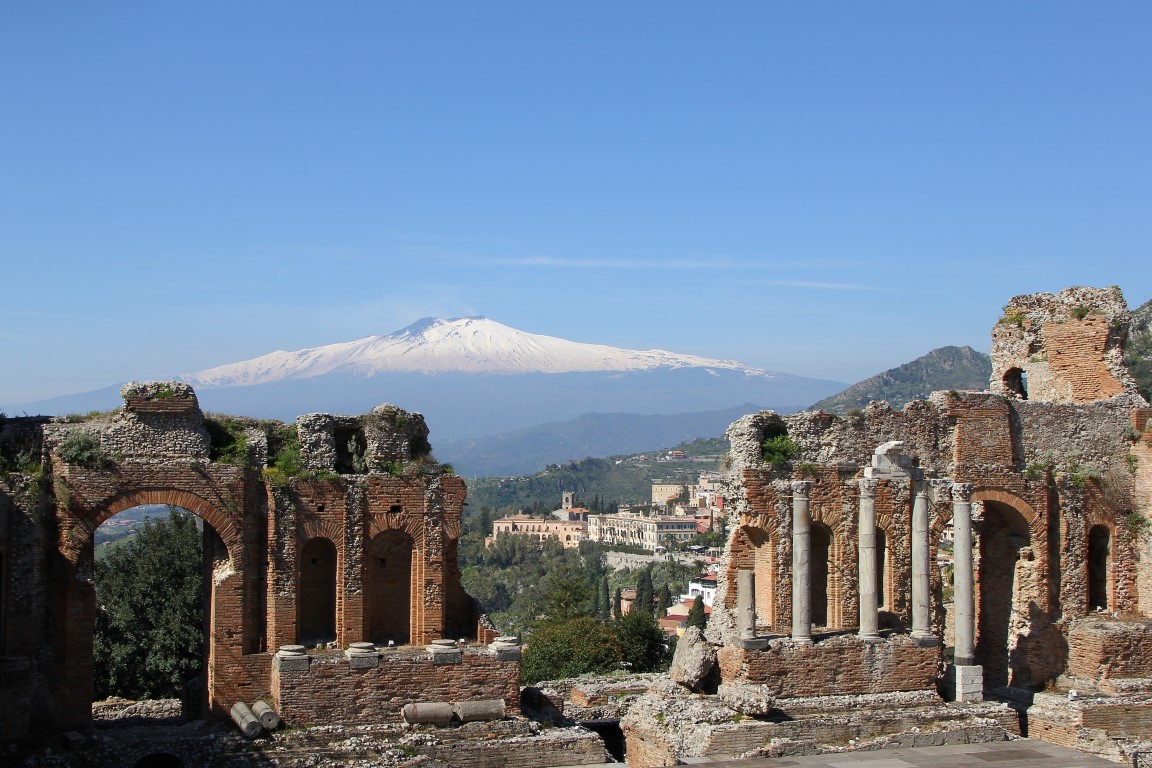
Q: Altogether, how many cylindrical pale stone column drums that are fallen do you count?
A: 4